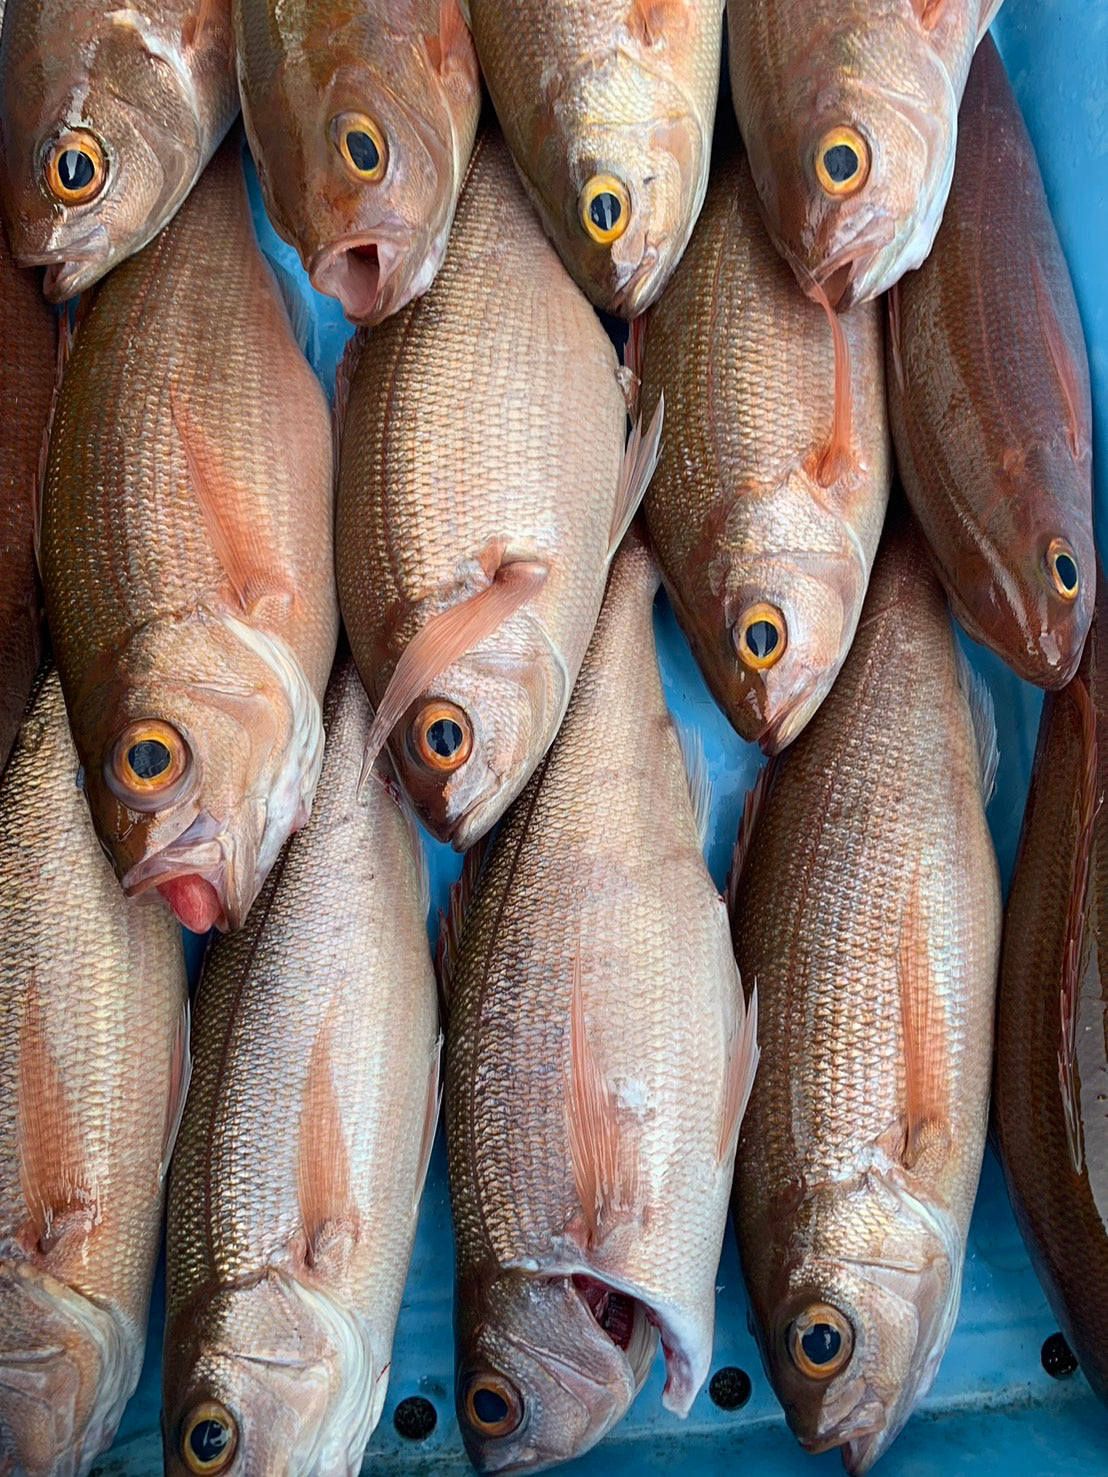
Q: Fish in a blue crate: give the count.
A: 14